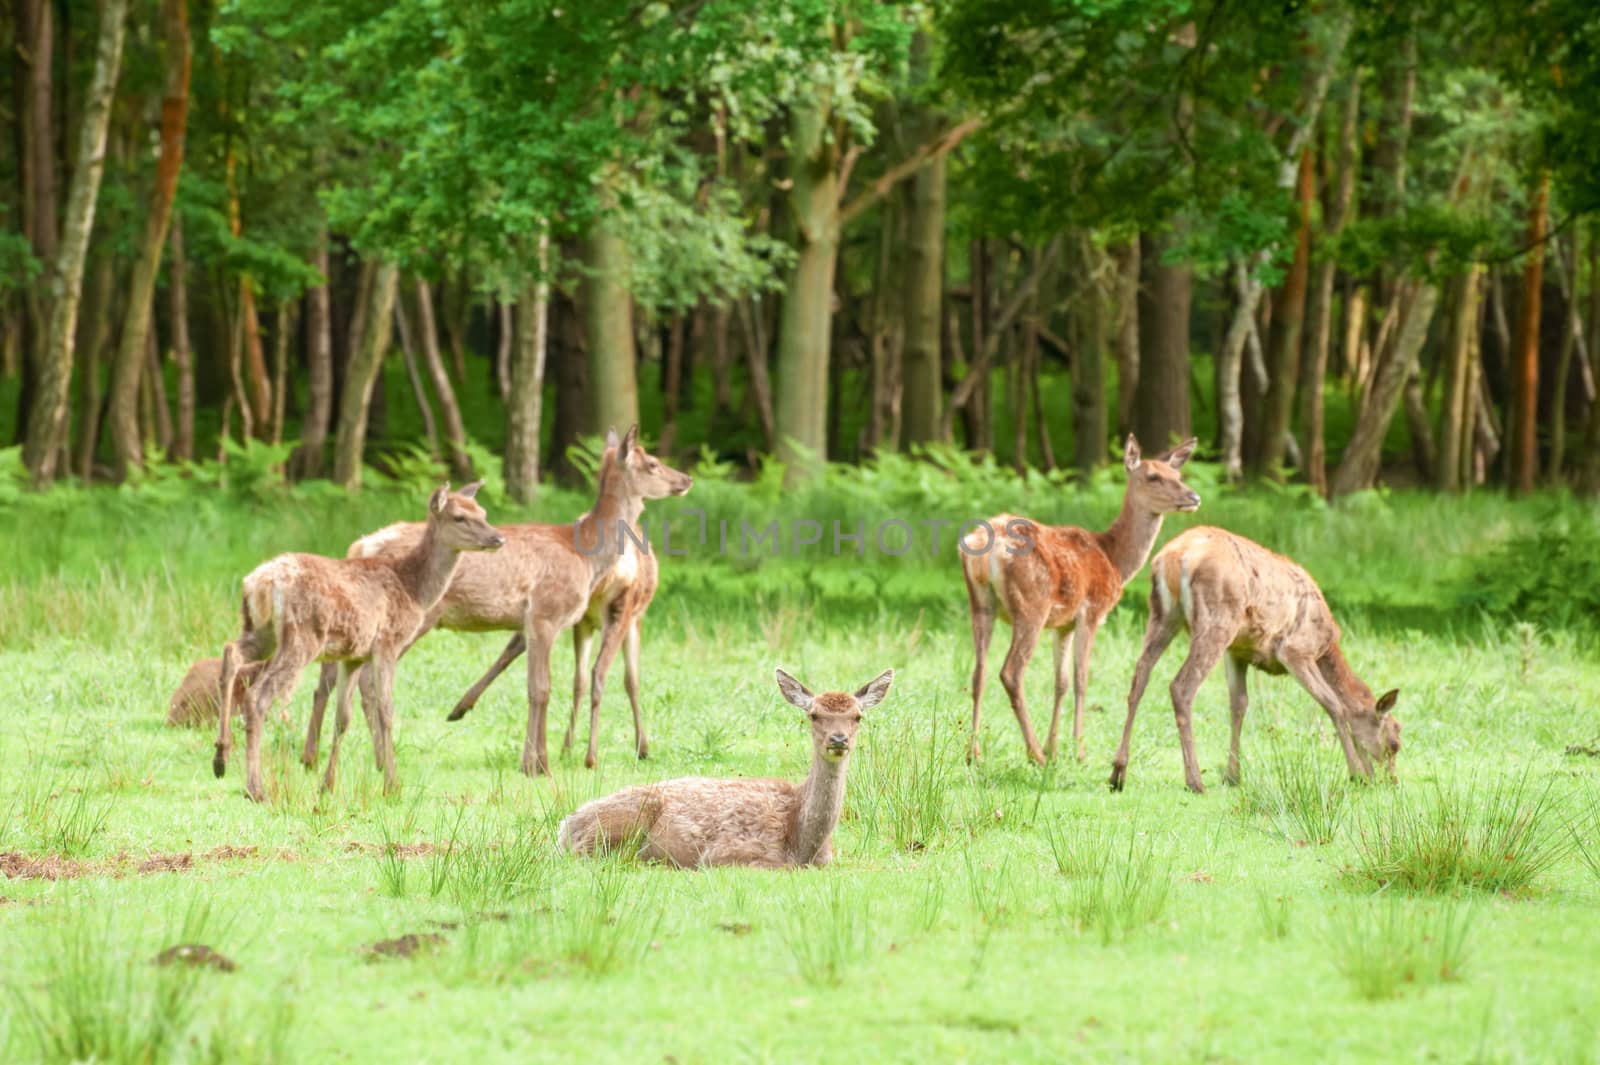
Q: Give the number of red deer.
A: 7